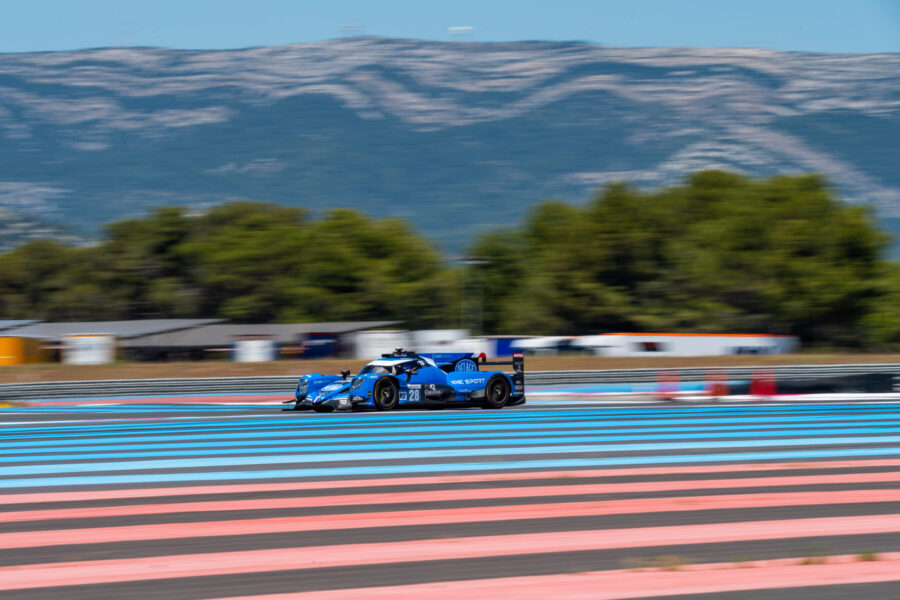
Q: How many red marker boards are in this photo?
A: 3